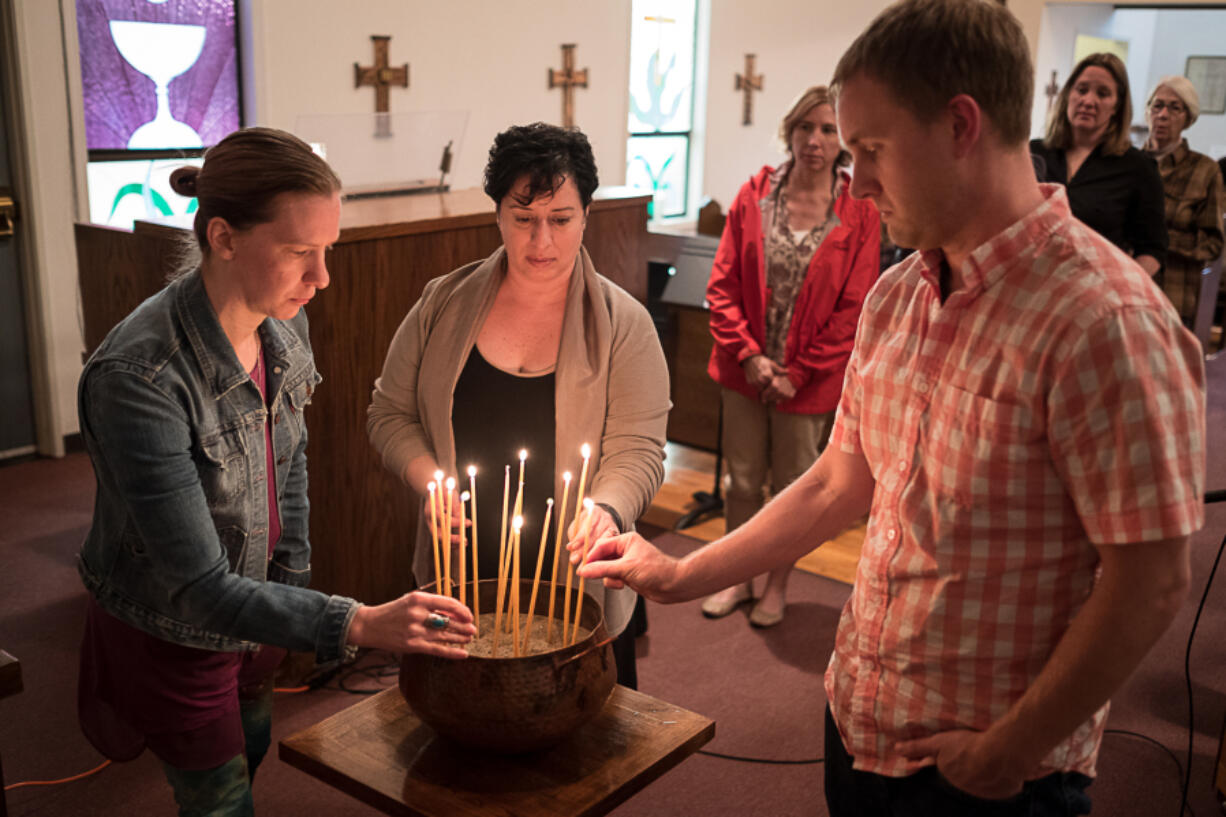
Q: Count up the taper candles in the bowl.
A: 13